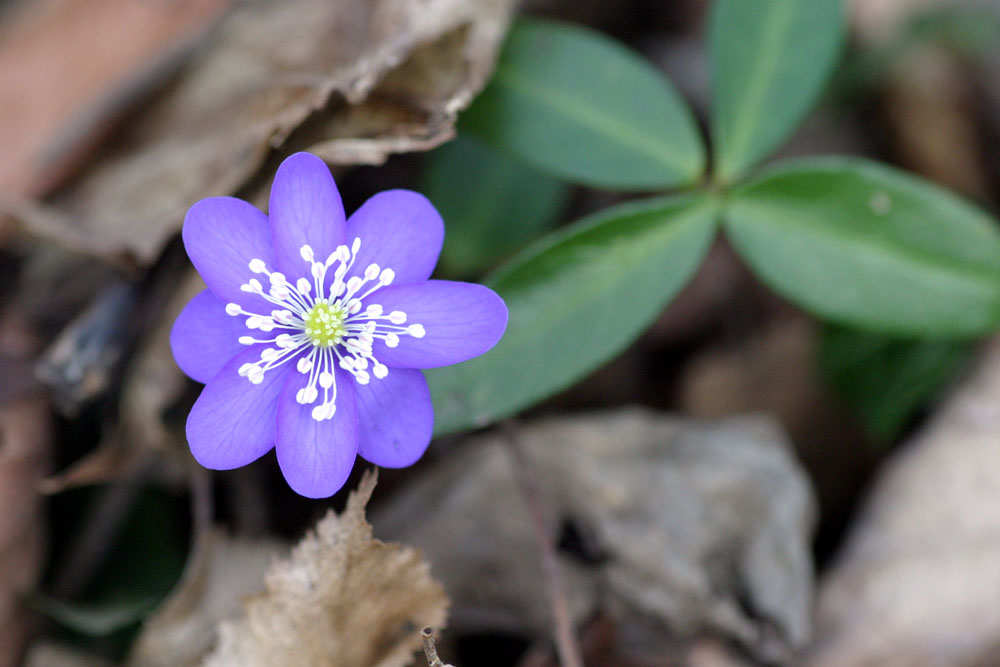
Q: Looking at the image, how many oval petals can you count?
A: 8